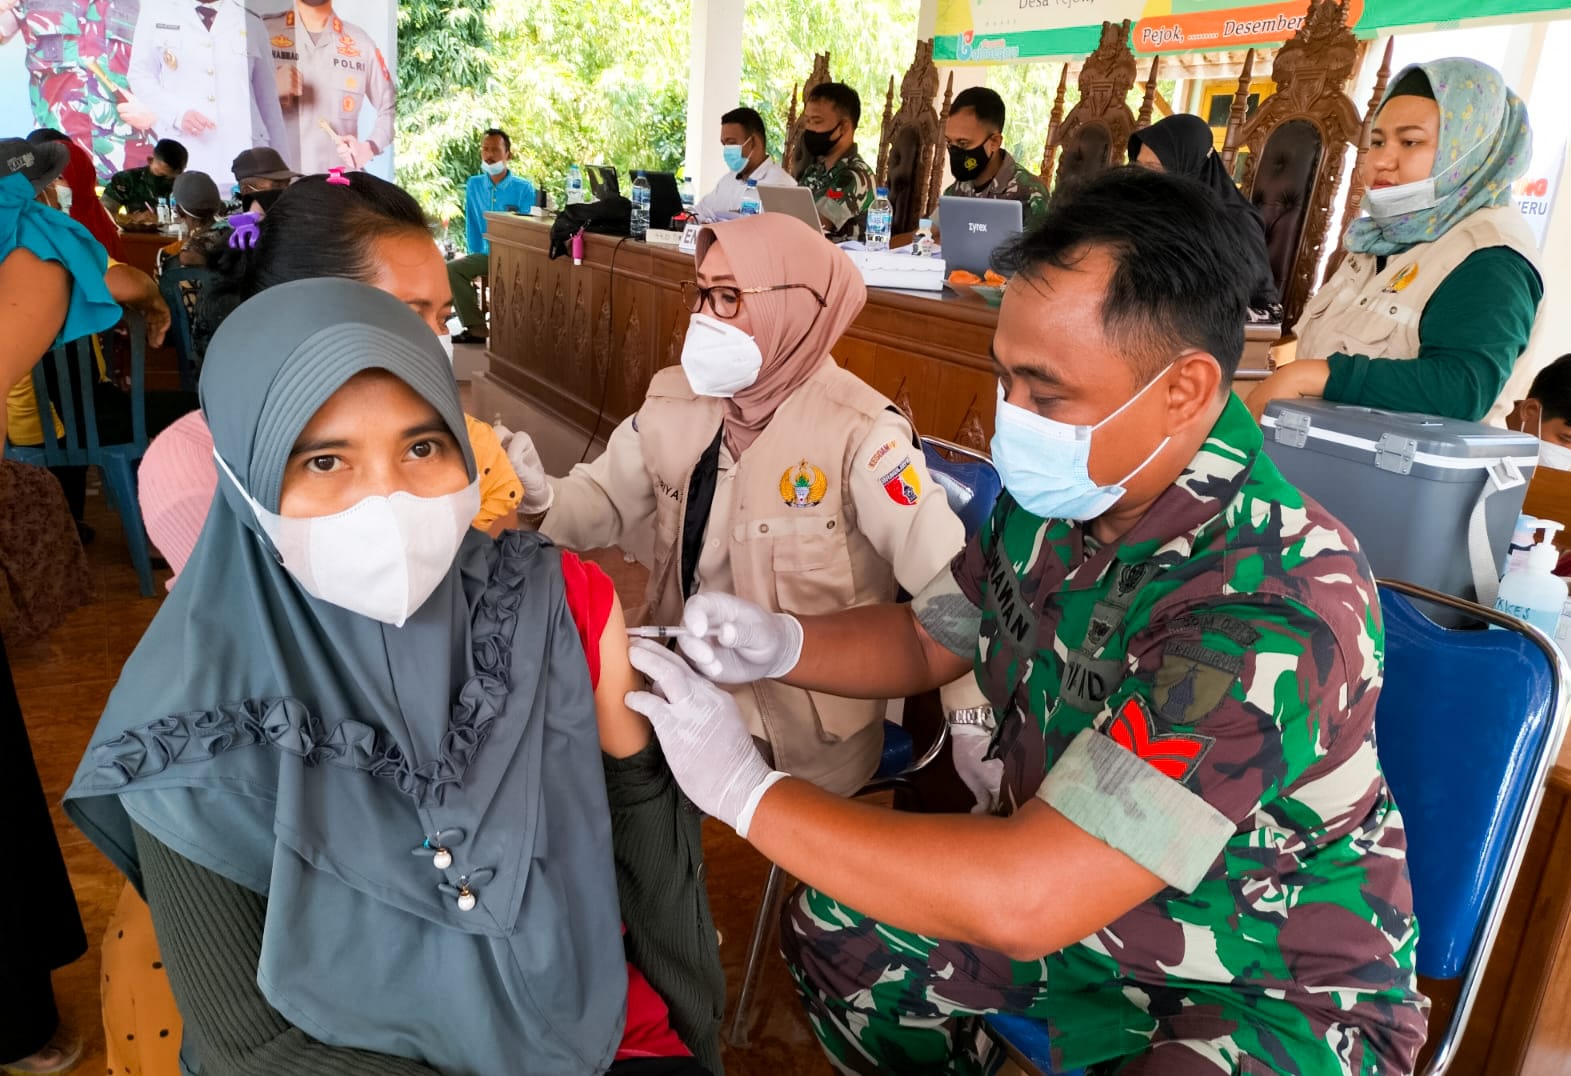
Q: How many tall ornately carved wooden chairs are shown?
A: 4